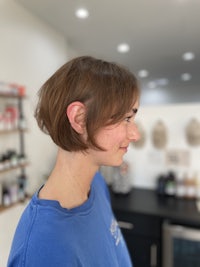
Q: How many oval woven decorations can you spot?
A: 3